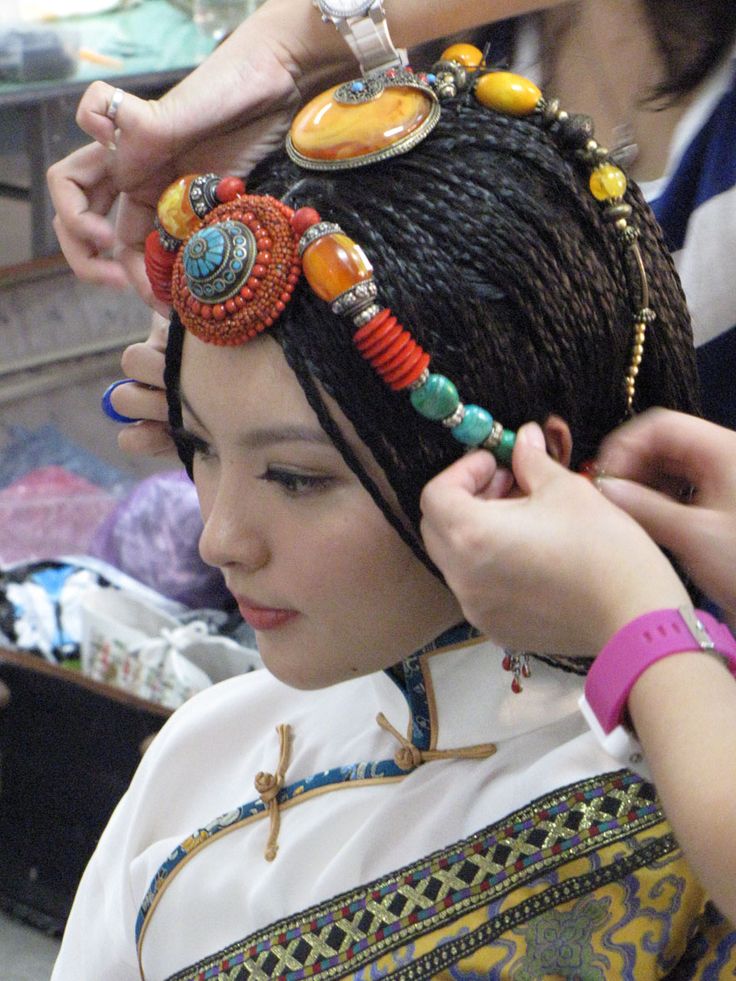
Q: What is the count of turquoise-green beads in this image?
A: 3